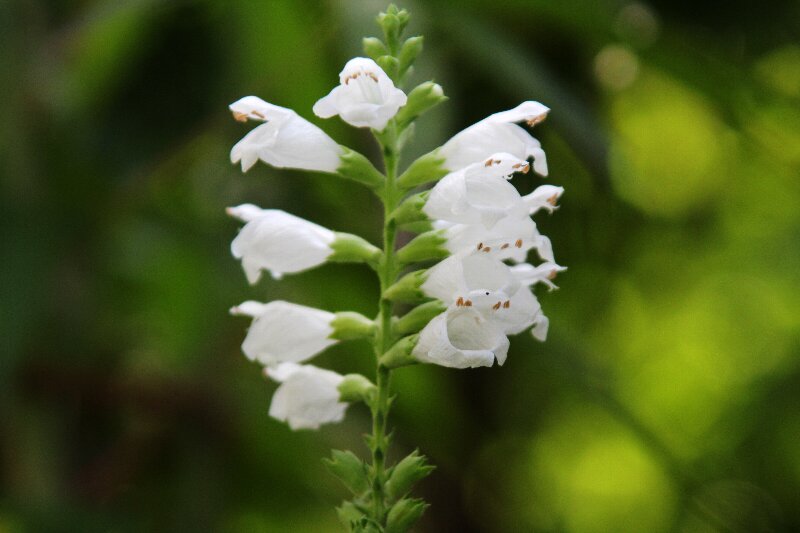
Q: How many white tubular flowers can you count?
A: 11